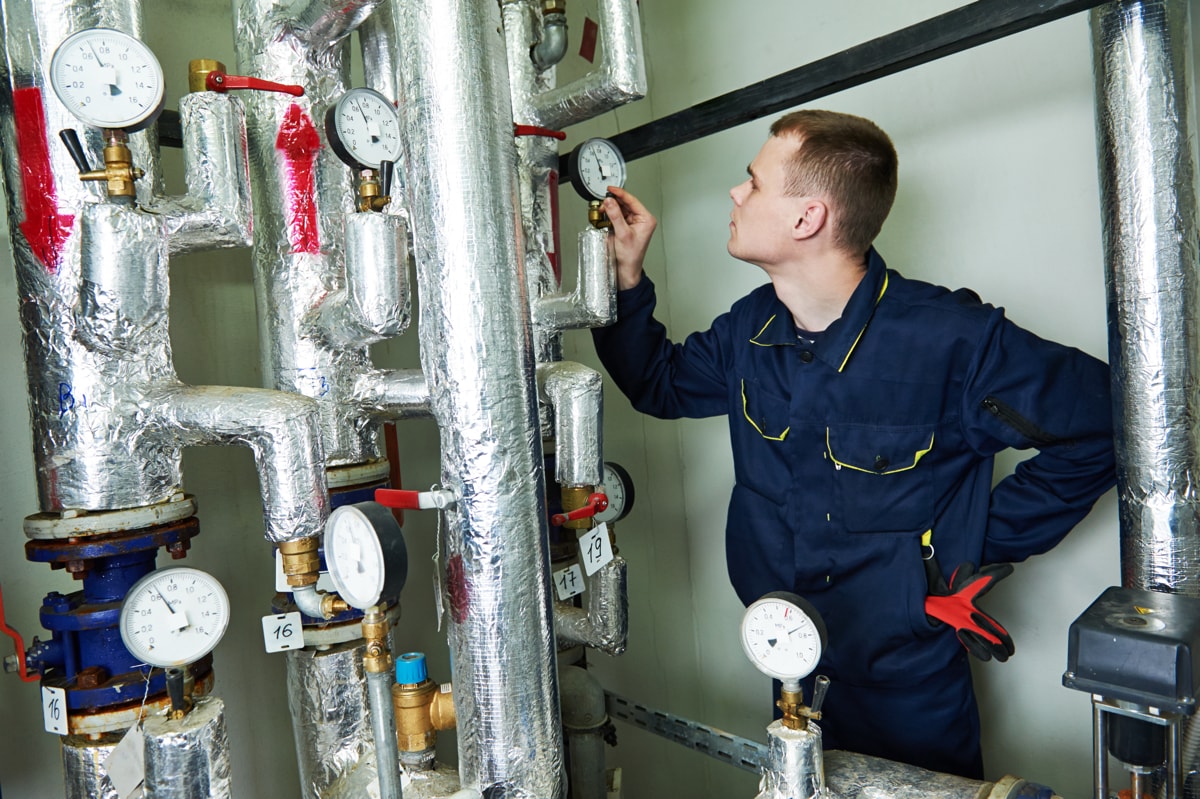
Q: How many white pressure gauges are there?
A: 7